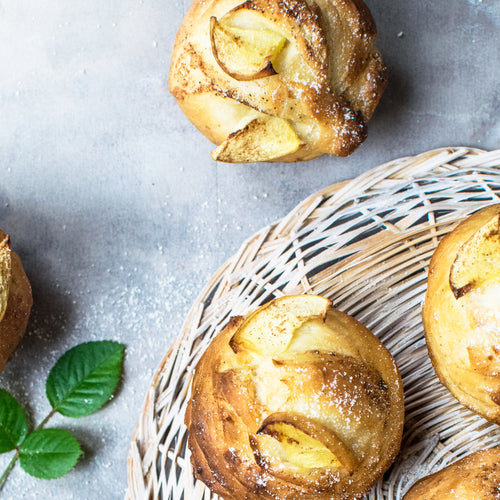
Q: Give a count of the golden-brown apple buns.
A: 5